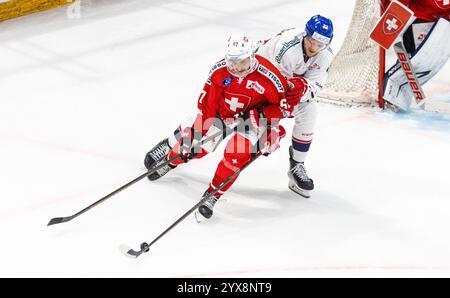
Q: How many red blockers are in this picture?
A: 1